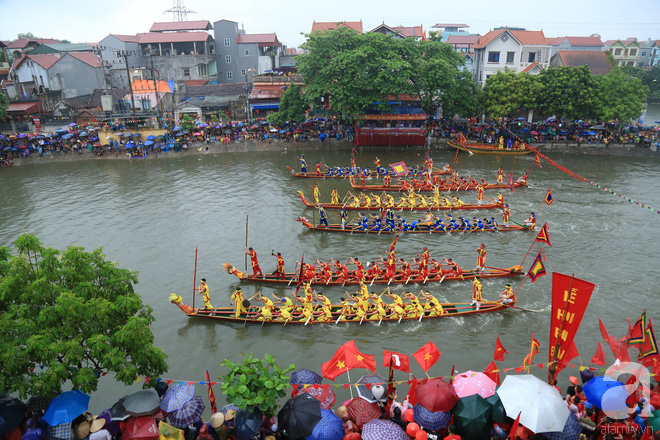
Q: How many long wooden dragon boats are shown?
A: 6